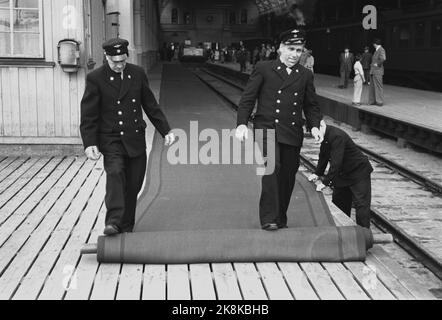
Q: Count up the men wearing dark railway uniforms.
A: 3